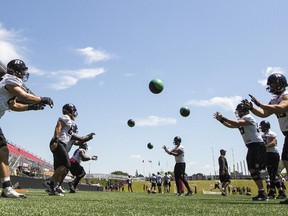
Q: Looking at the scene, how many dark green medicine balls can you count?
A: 4